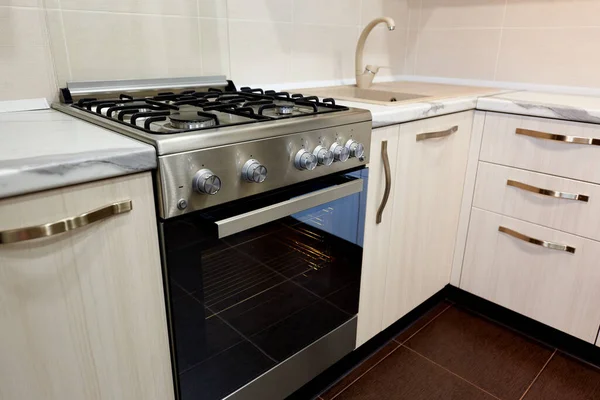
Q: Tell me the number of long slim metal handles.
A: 7